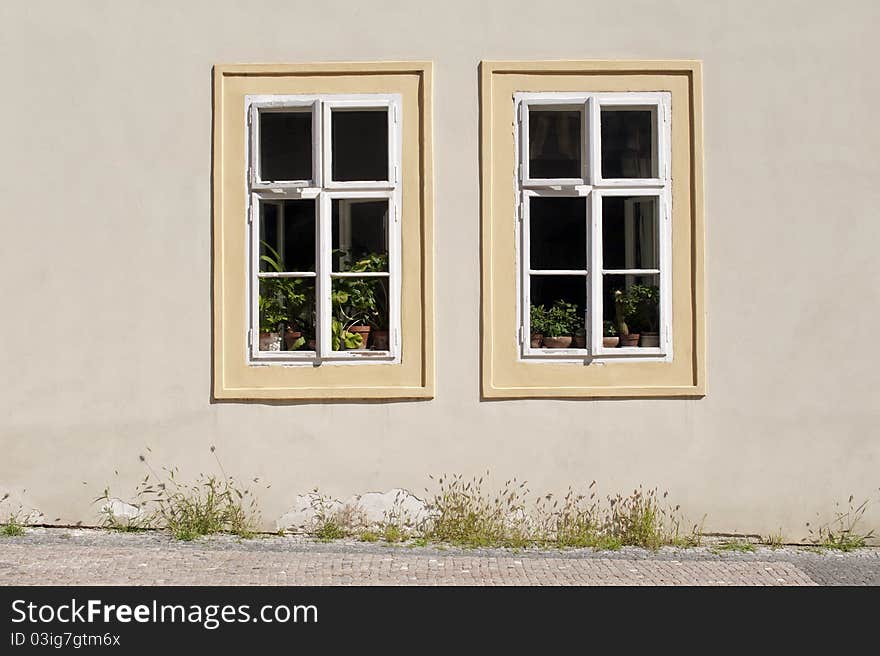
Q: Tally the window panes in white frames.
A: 12